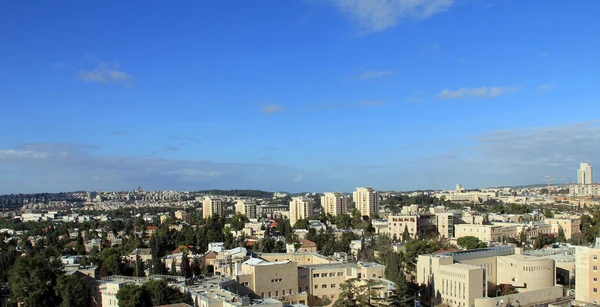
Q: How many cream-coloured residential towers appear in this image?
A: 5